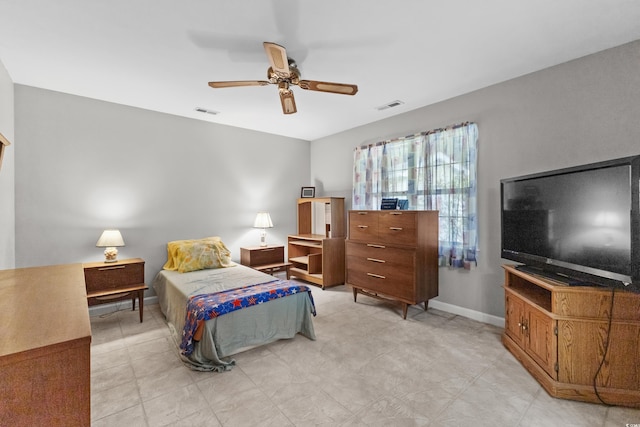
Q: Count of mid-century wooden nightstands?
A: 2